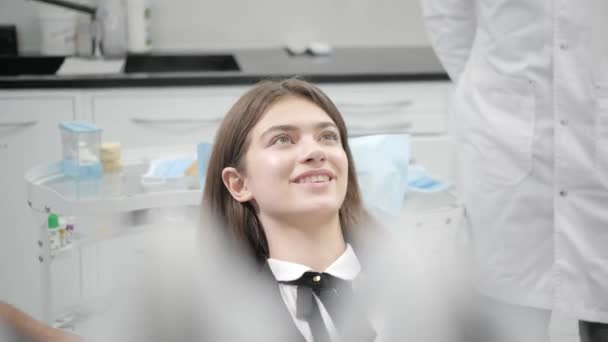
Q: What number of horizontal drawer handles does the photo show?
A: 4